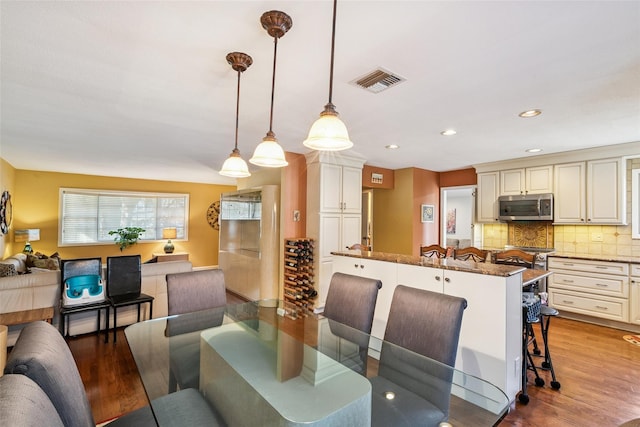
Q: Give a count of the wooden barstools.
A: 4